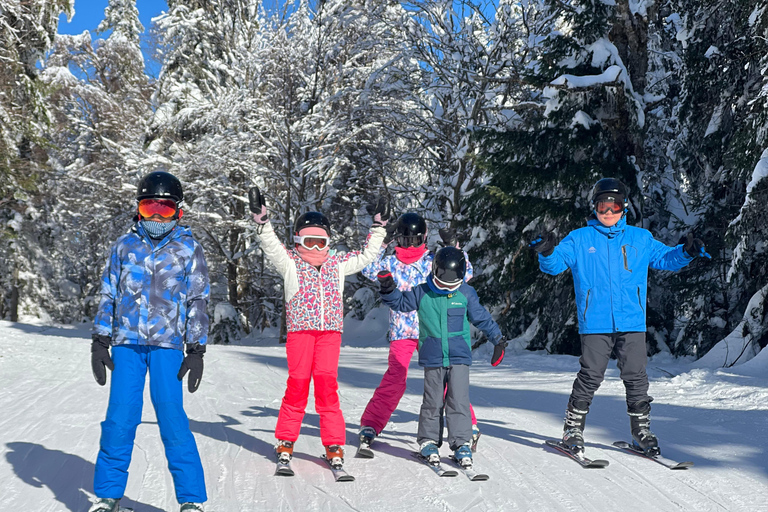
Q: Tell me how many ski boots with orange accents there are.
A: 2